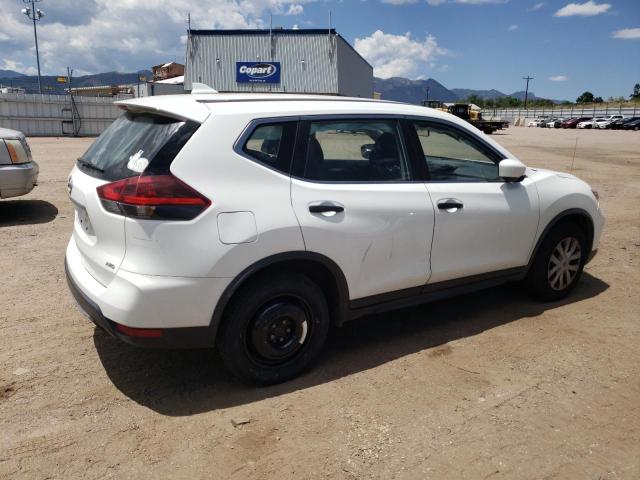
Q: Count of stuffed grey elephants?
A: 0